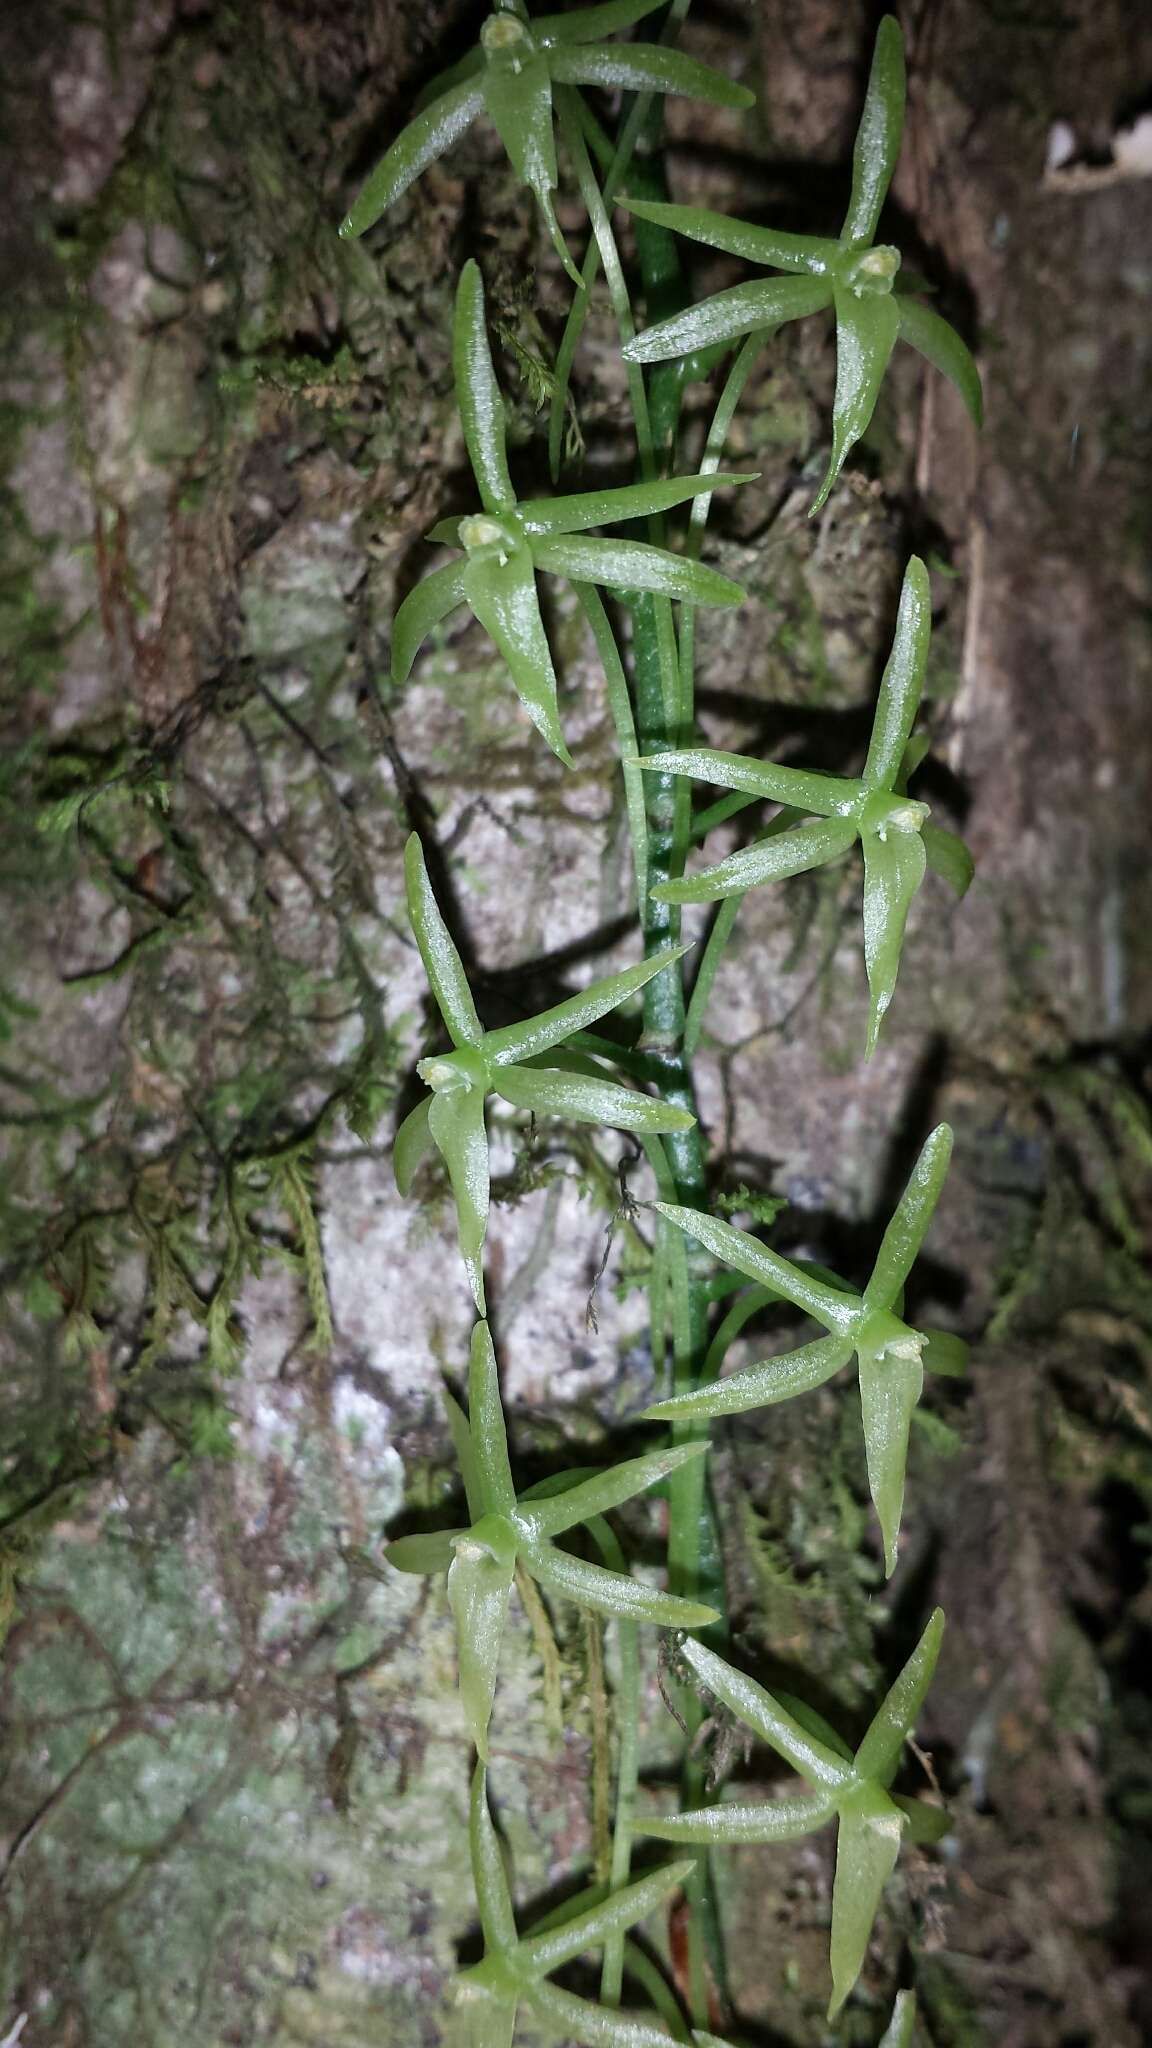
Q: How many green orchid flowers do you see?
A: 9